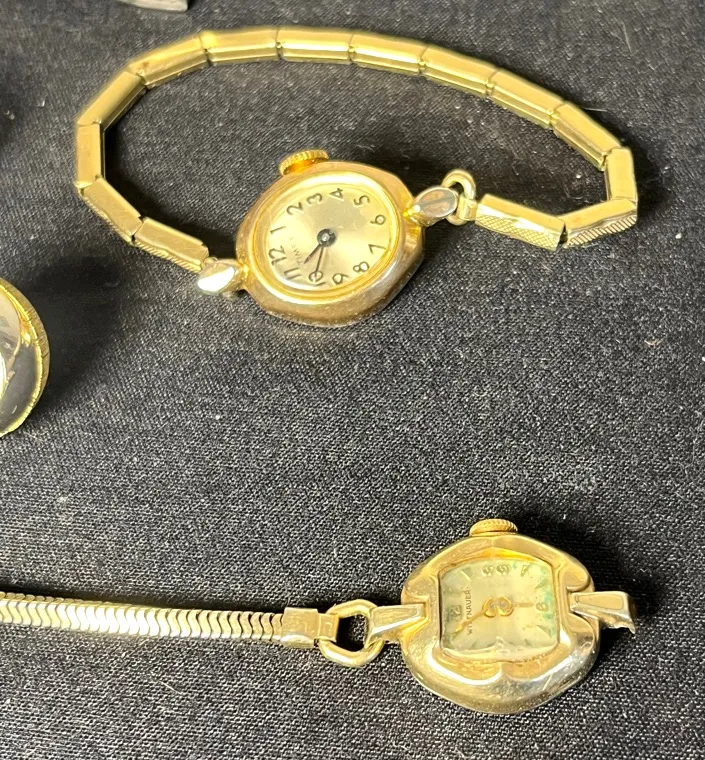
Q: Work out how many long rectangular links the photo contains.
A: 14